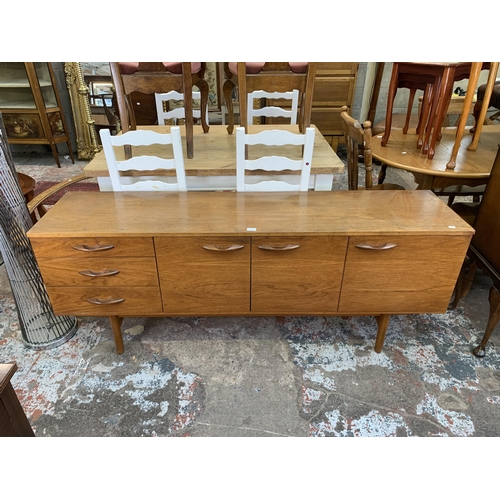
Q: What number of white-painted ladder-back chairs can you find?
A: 4